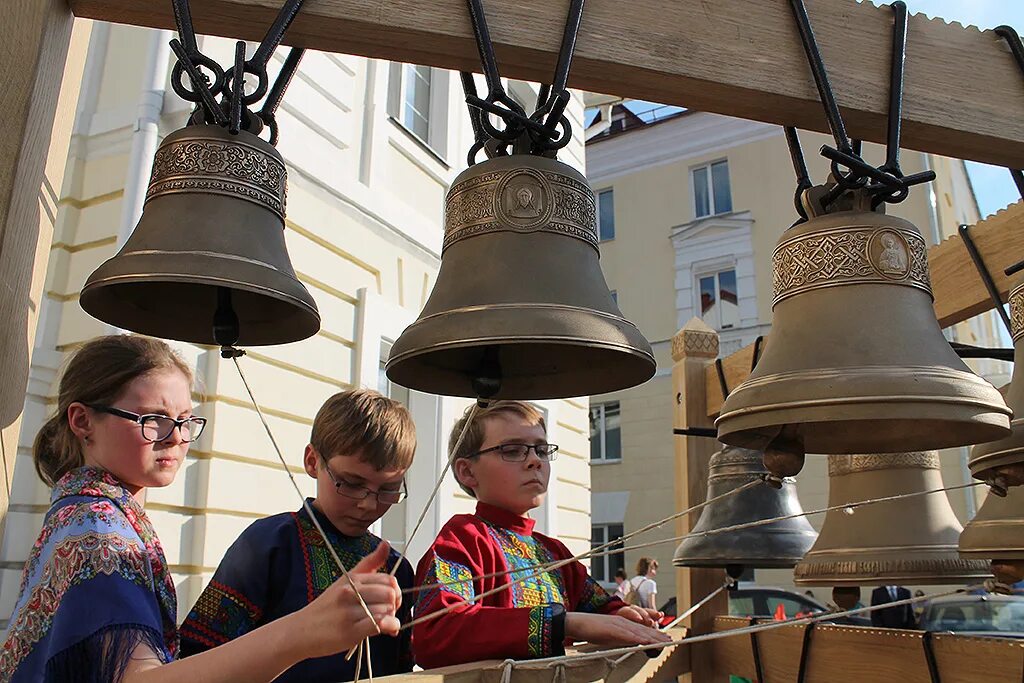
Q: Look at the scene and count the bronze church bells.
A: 7